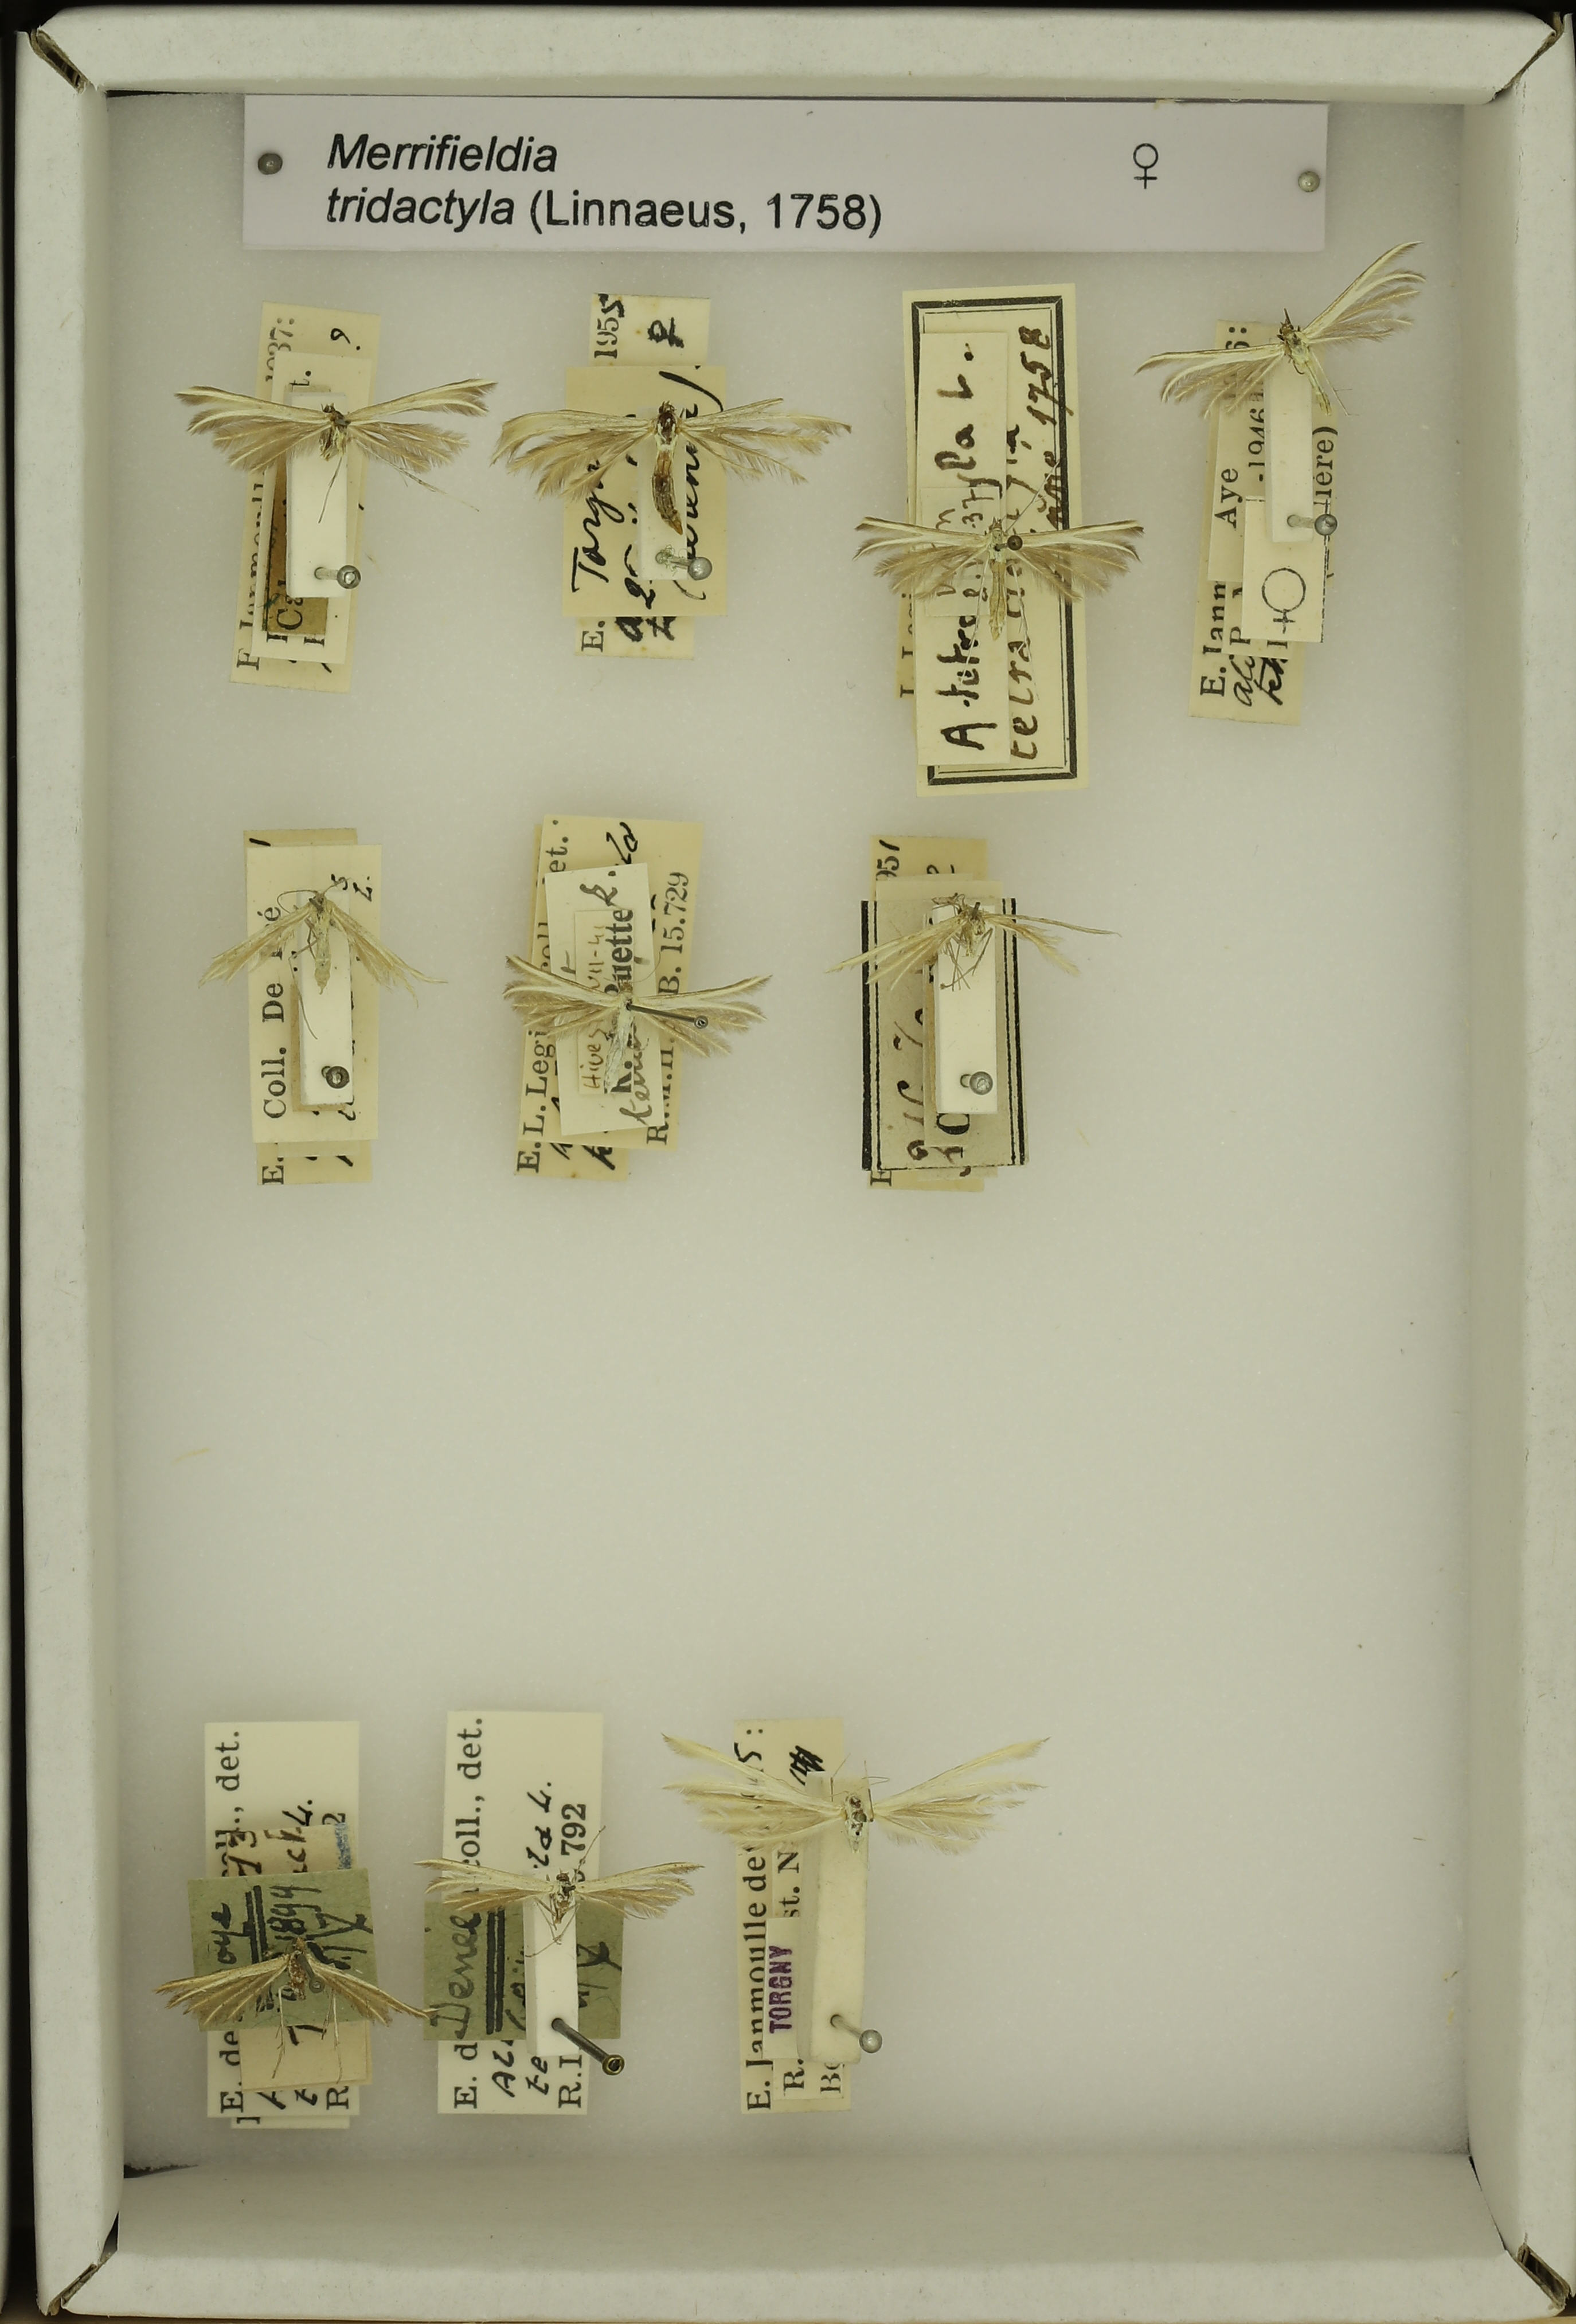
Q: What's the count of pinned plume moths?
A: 10